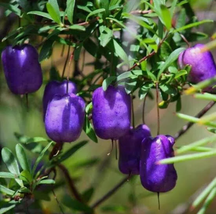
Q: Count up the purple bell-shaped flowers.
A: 7